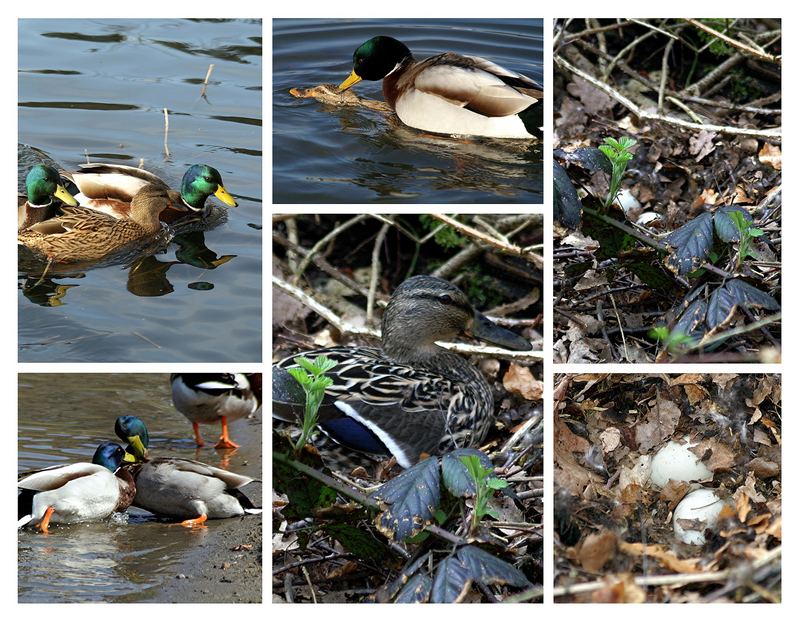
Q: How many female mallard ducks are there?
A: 3